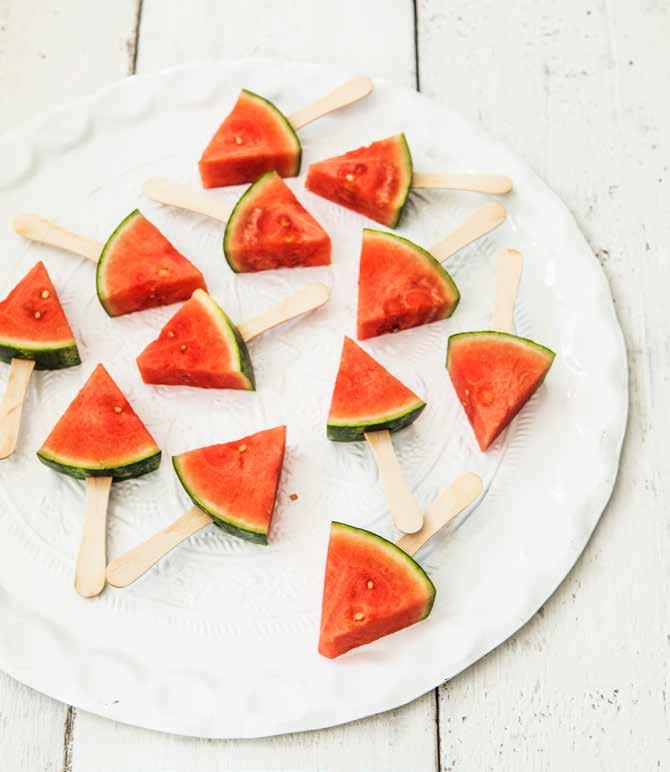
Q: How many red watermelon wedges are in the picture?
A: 12